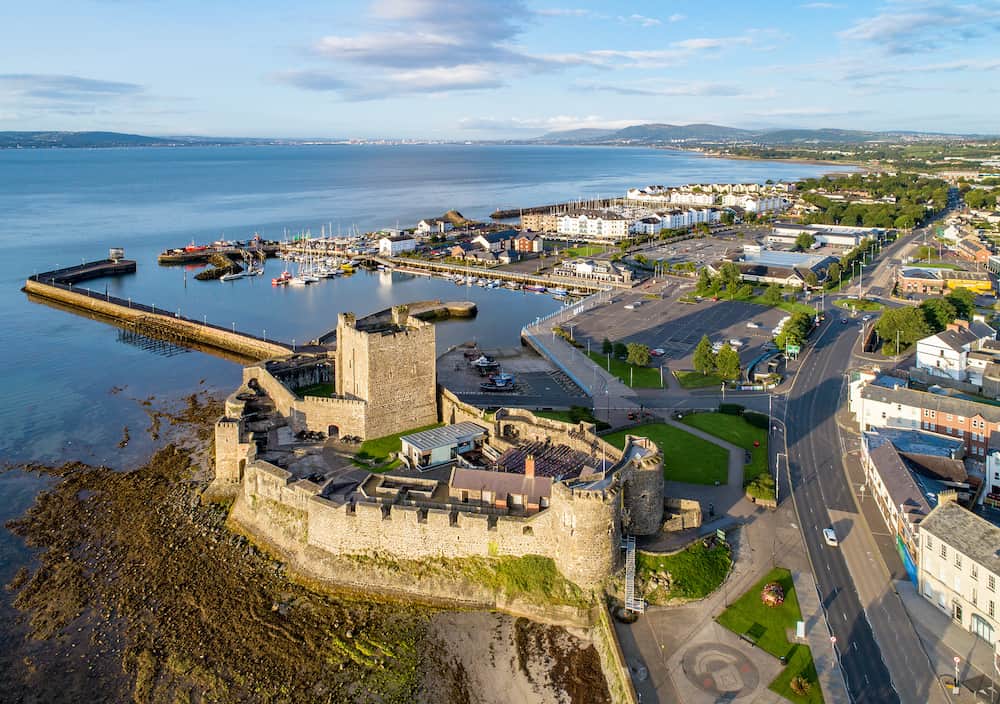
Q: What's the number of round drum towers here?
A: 2